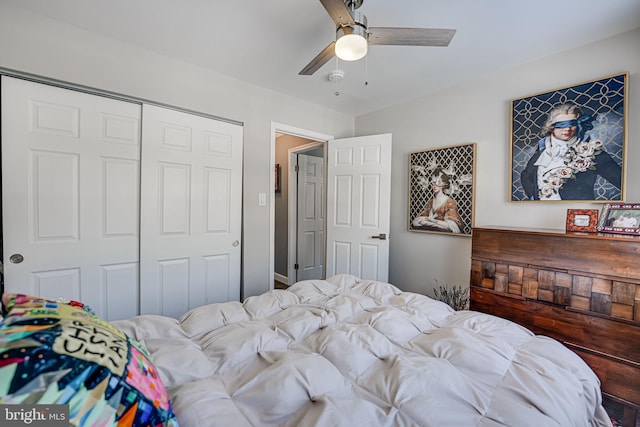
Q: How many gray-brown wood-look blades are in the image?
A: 3